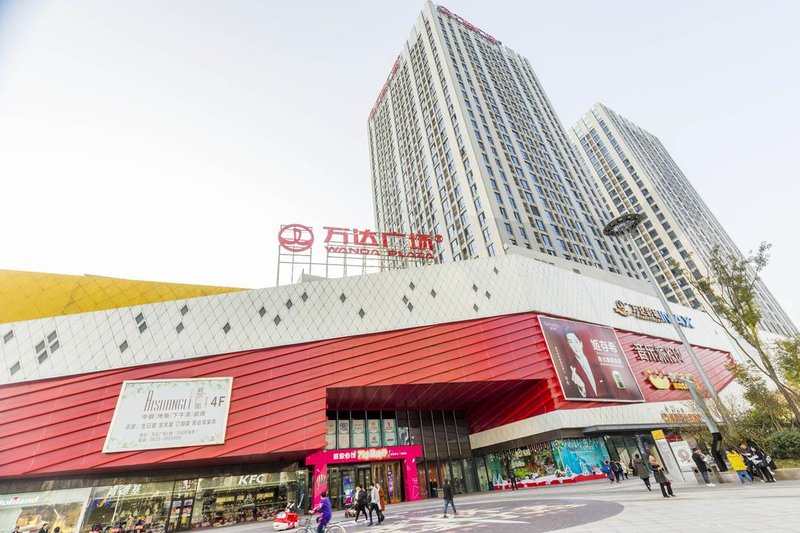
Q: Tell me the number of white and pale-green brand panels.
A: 10